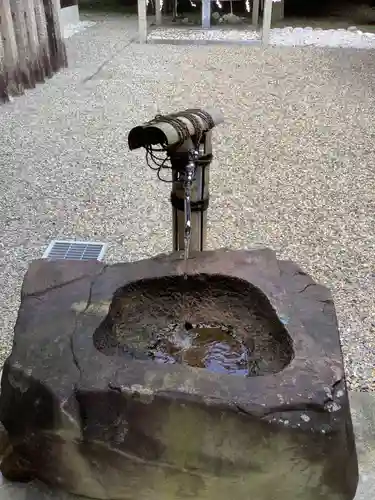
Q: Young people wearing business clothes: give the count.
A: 0